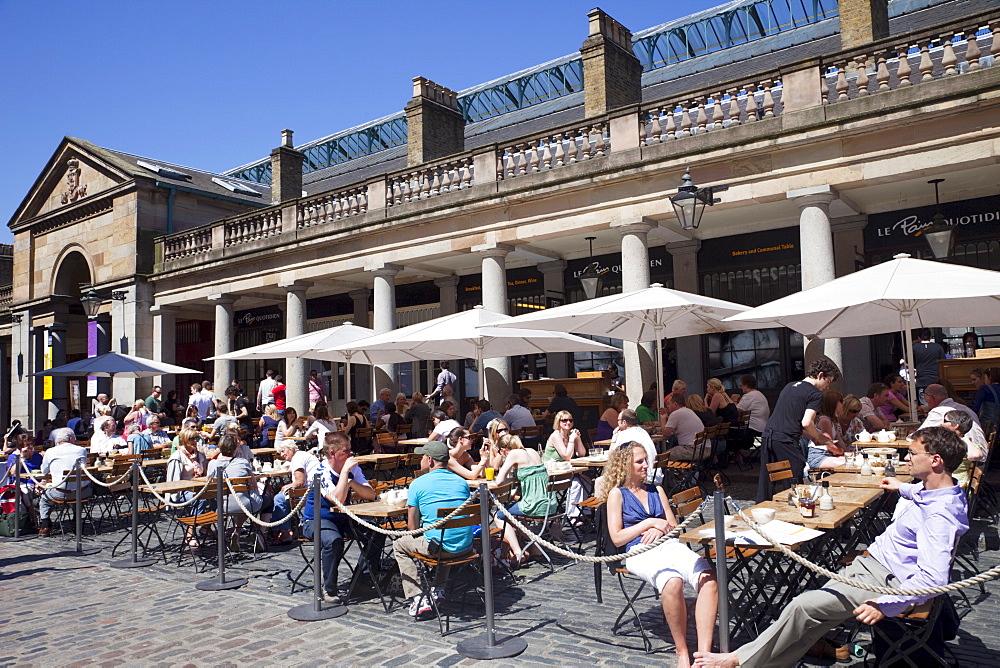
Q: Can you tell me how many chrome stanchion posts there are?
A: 7